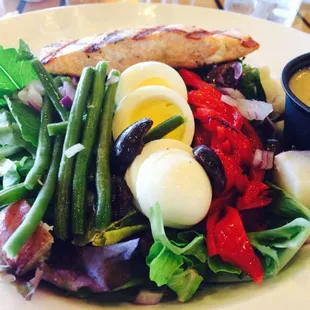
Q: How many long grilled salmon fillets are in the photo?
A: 1